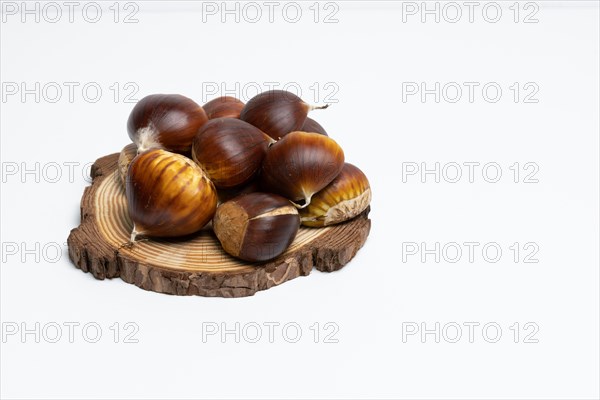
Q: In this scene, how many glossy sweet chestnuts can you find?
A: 10